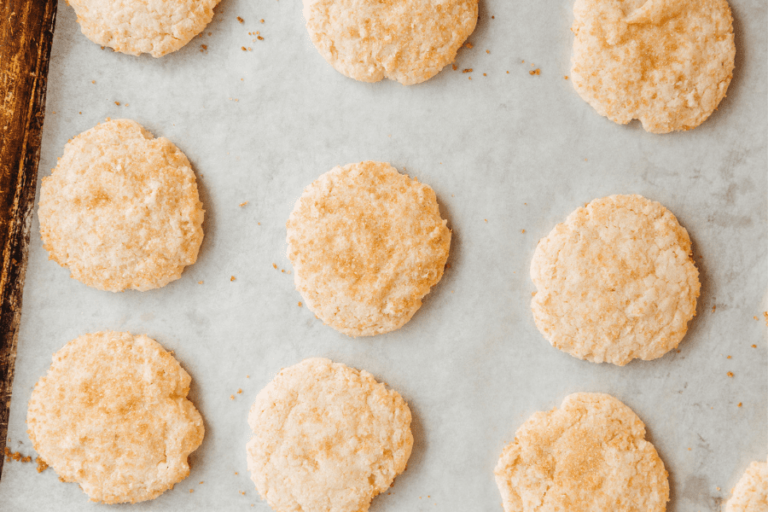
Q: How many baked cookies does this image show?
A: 10